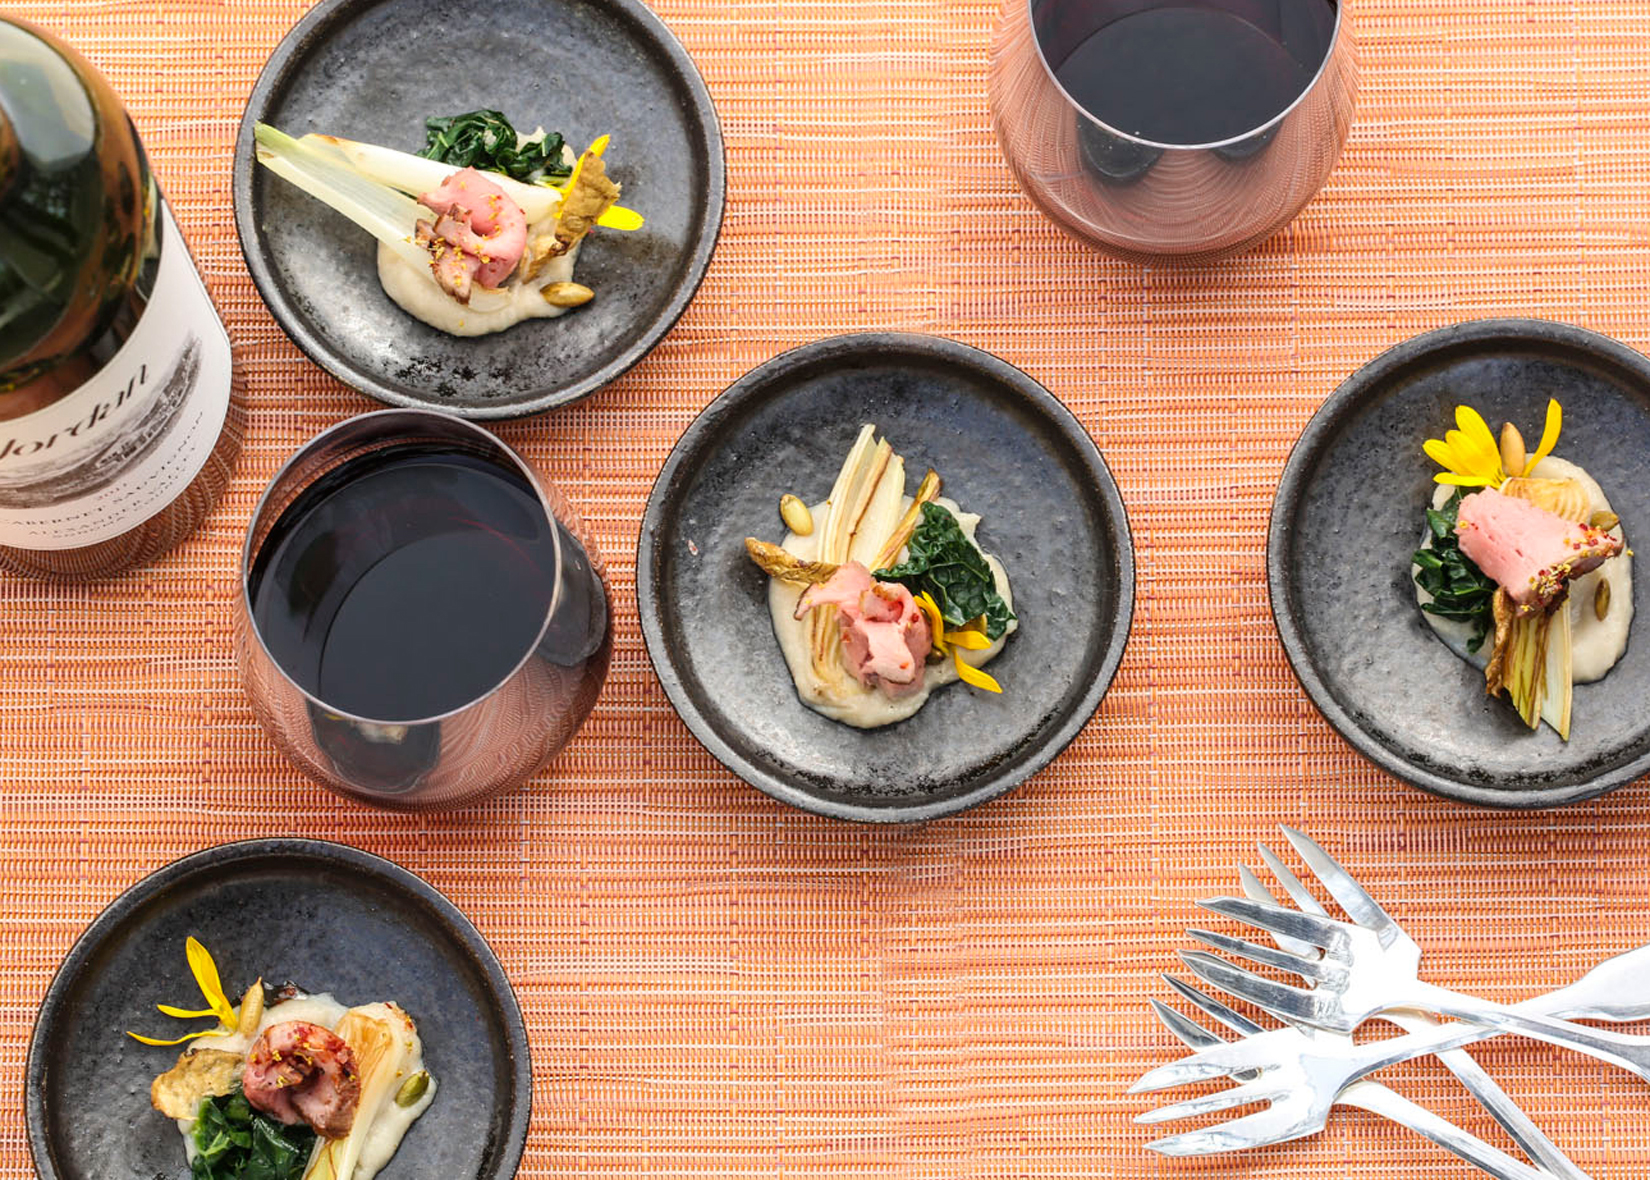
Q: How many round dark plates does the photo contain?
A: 4